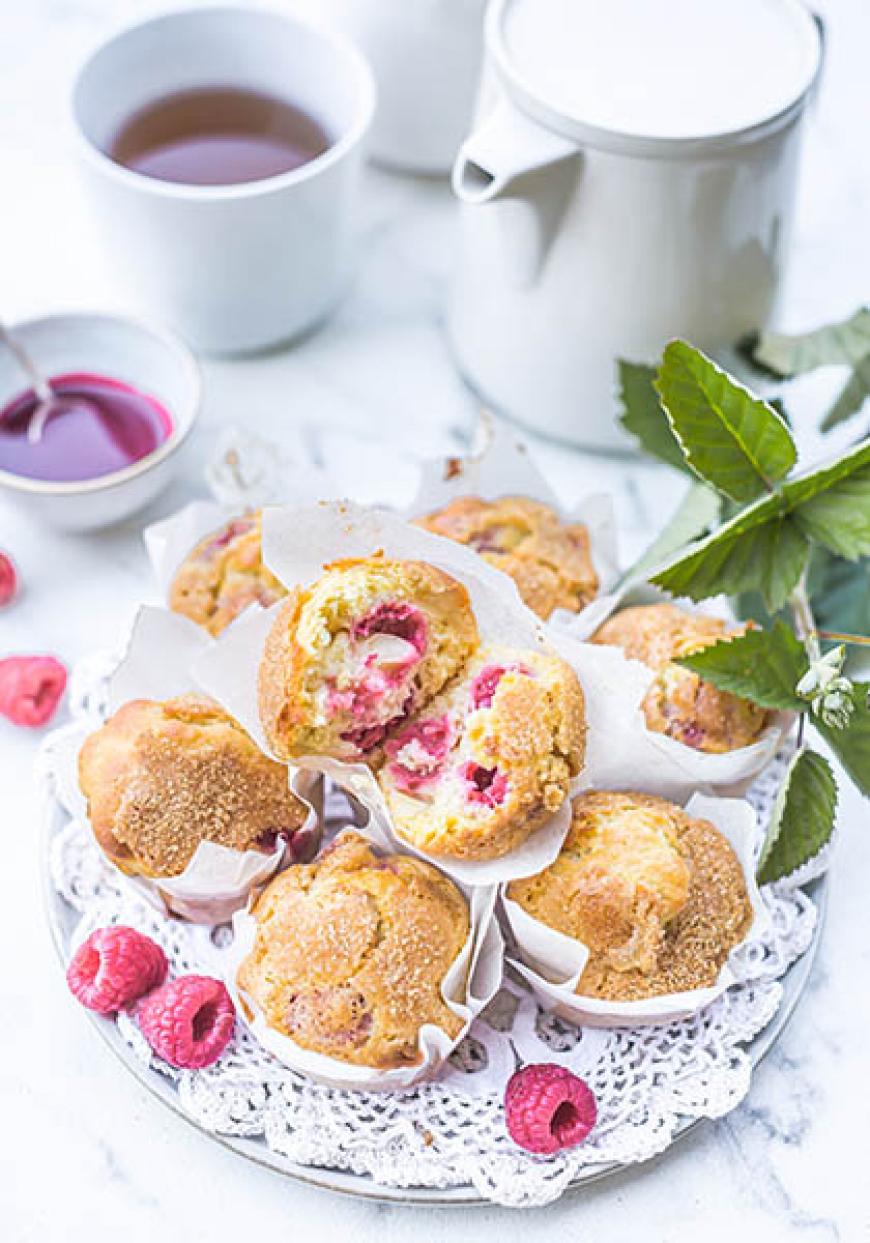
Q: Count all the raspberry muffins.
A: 7